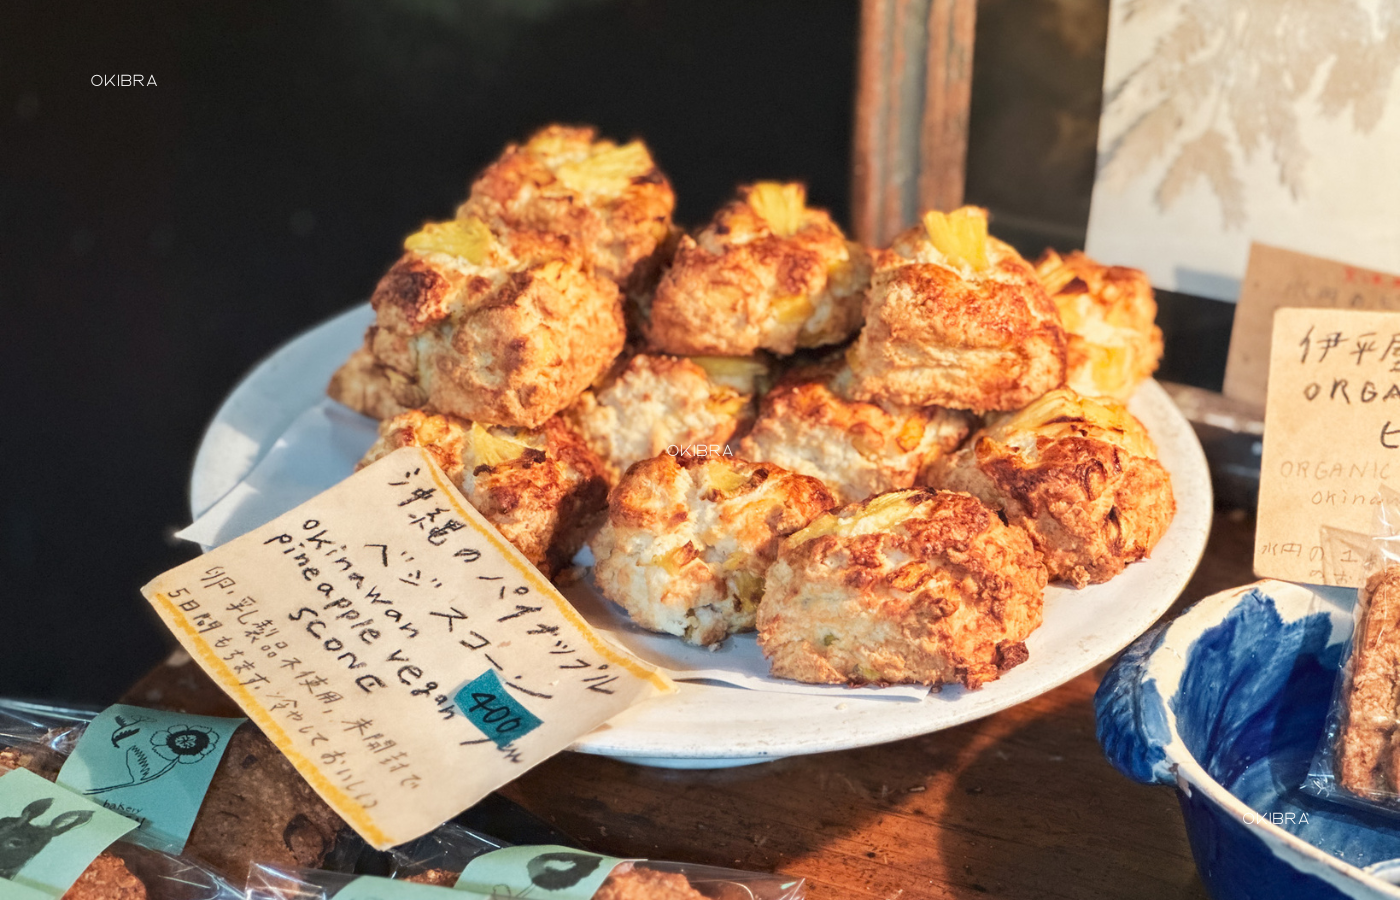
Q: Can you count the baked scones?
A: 12